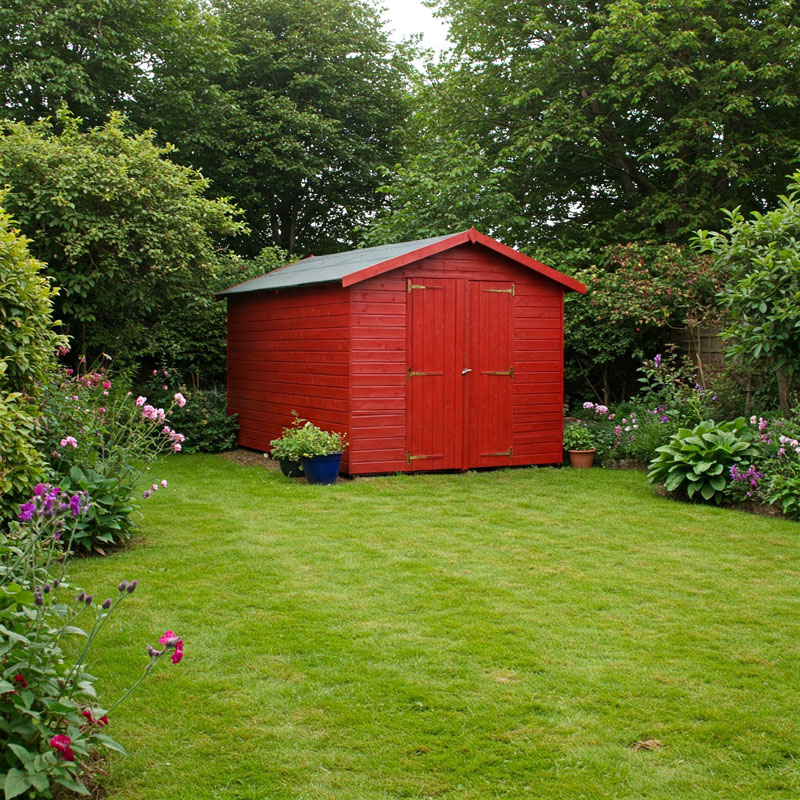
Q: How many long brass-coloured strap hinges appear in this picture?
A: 6